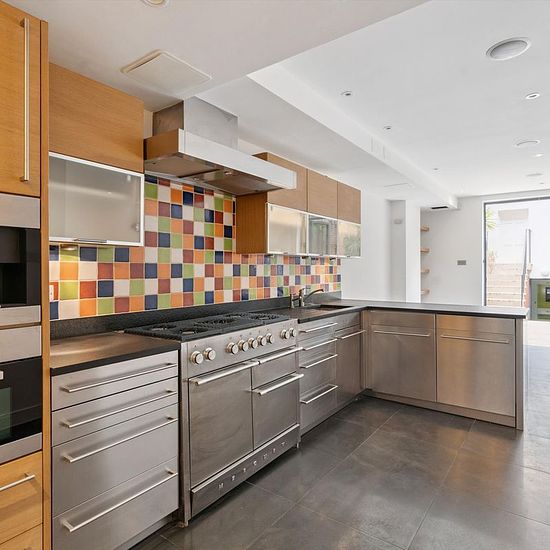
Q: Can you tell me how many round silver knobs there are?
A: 9